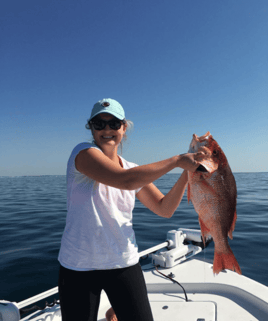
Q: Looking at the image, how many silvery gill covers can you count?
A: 1